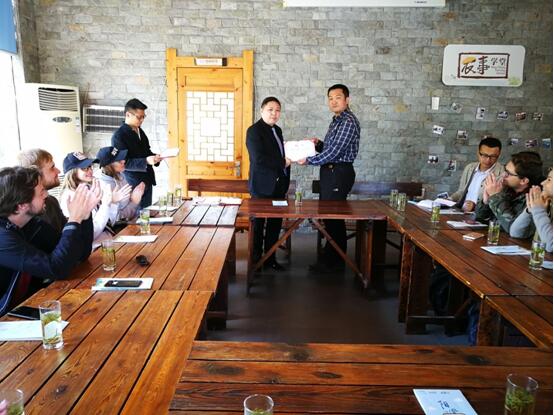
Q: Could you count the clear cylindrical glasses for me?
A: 15